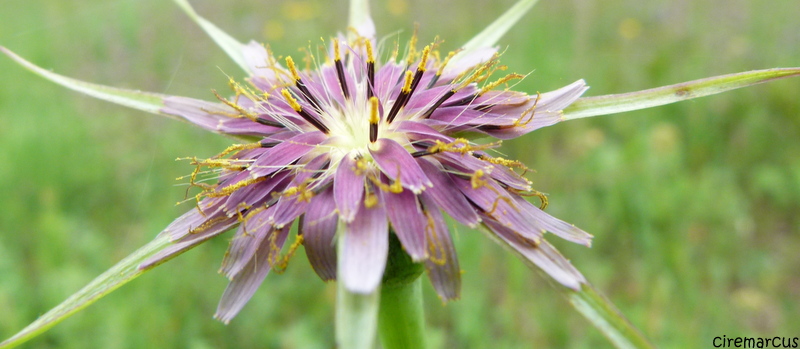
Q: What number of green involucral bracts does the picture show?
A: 8